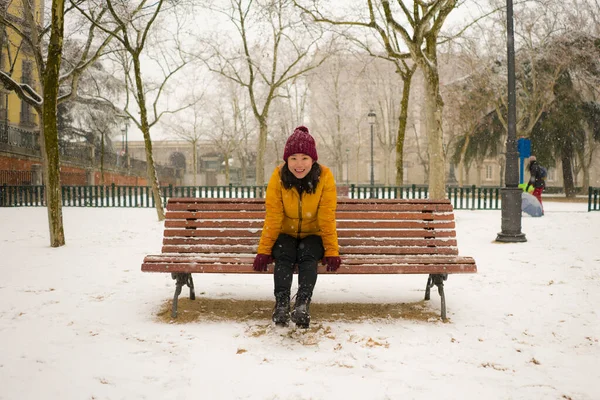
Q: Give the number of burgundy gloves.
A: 2